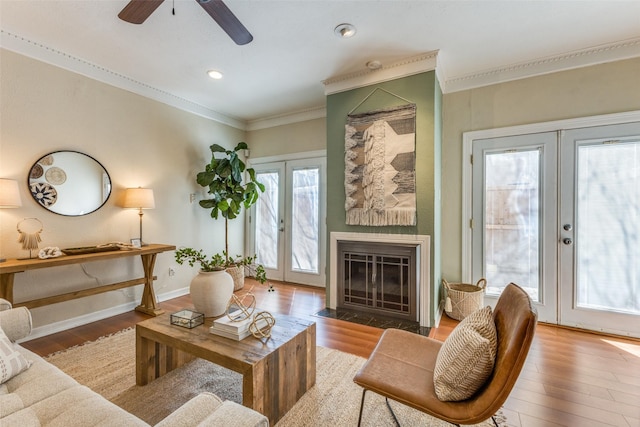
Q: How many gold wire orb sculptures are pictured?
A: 2